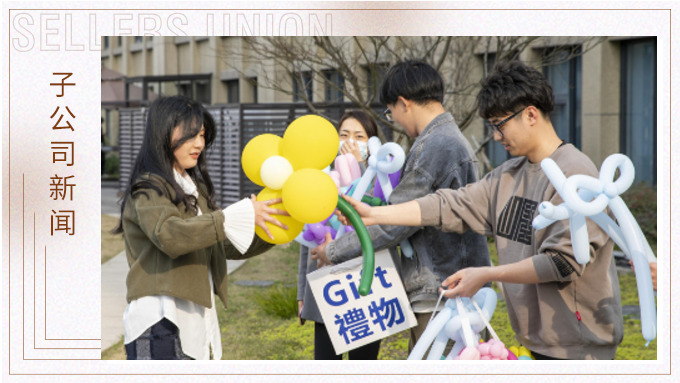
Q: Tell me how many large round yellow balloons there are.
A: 4